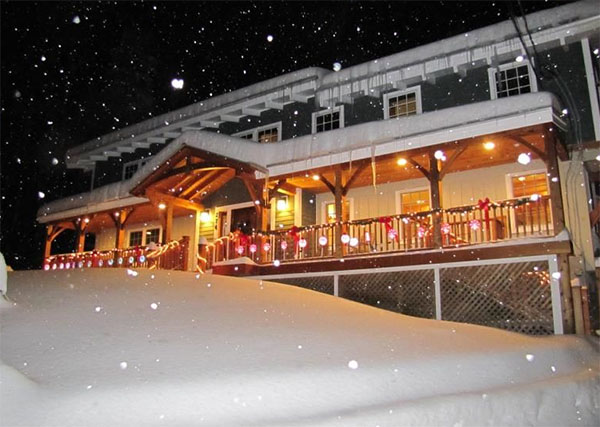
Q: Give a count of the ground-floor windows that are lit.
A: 3